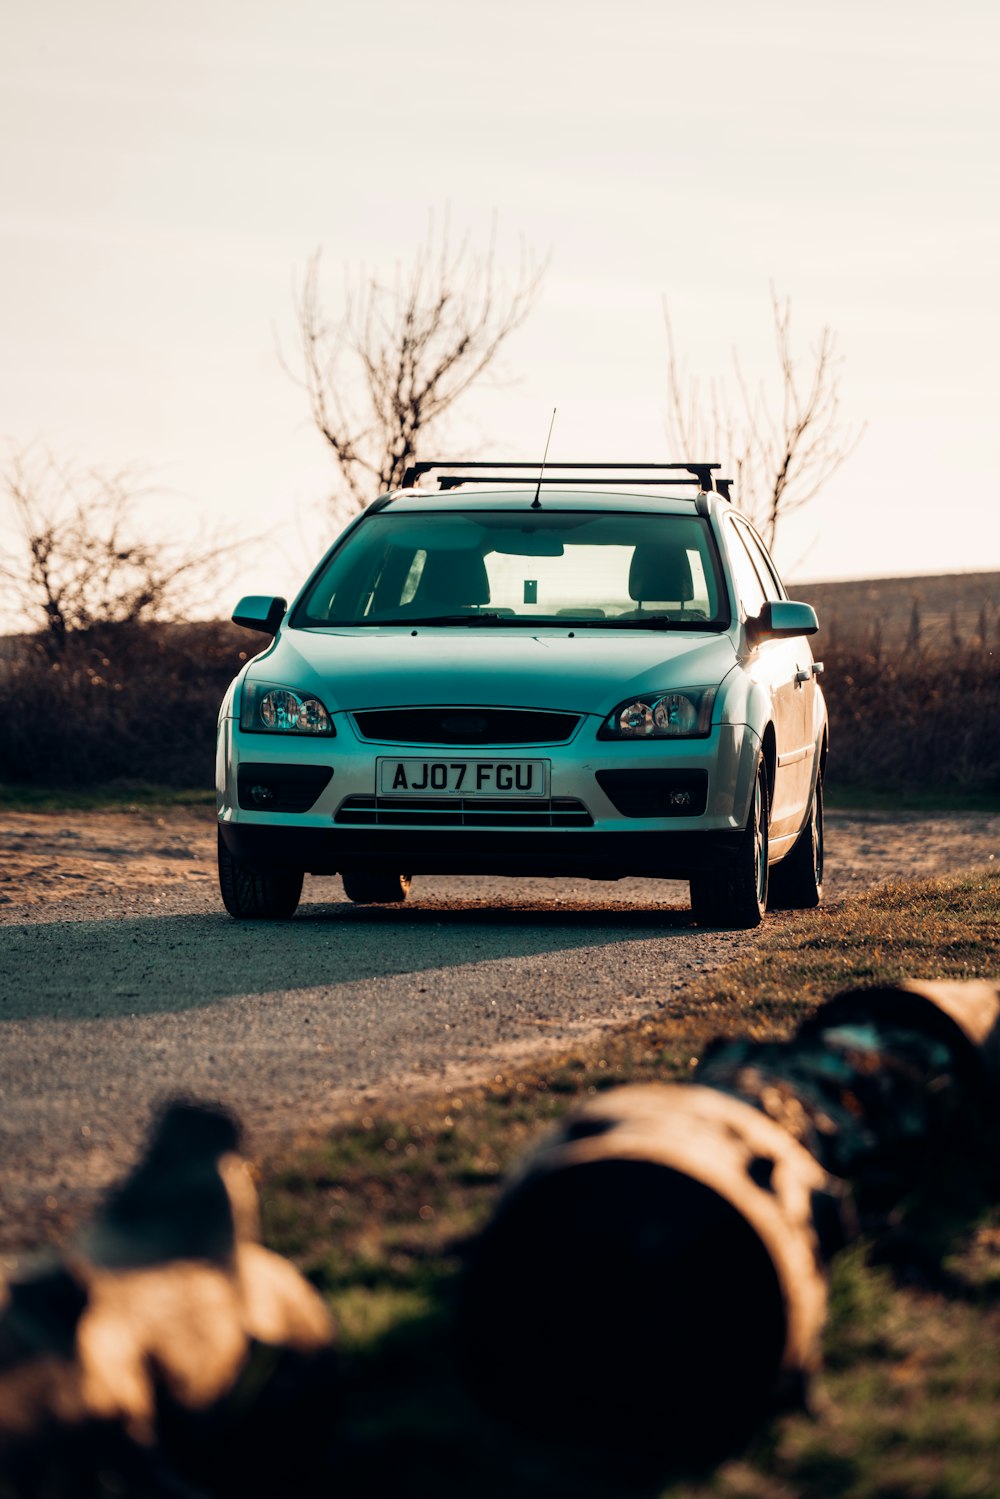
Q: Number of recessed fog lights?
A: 2